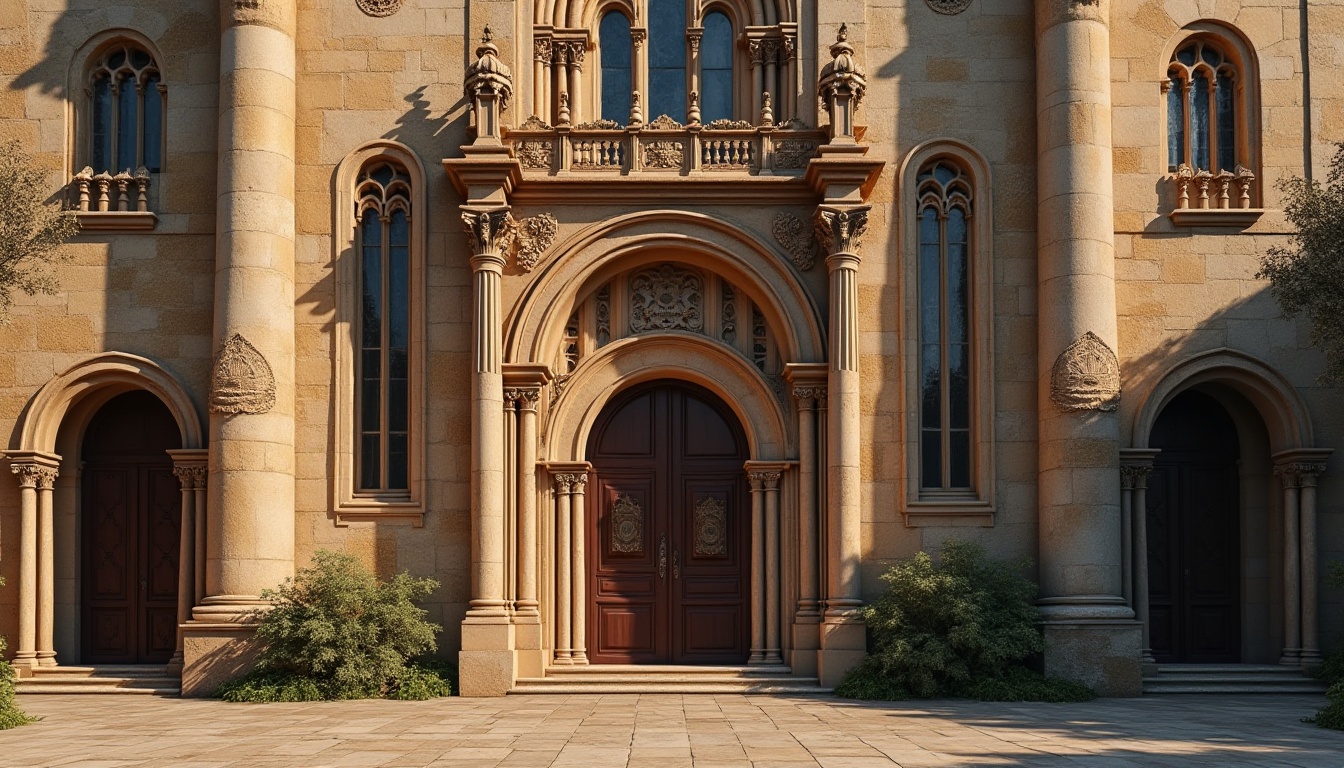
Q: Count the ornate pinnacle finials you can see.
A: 2